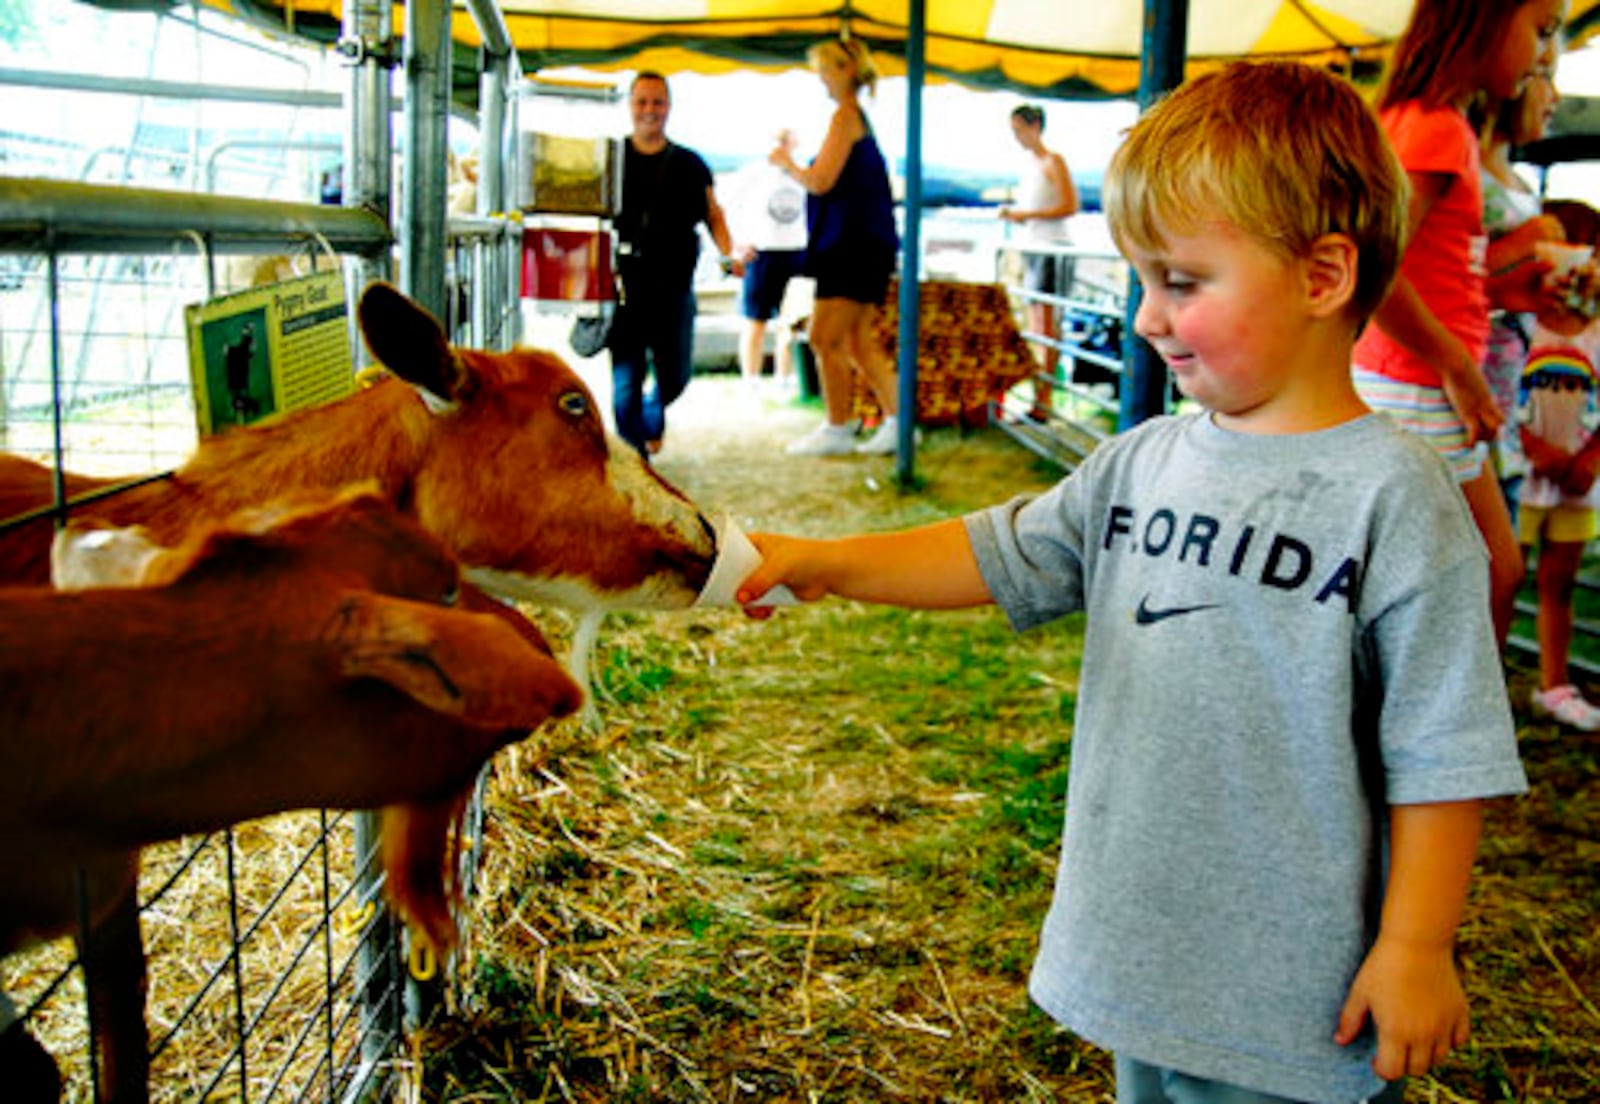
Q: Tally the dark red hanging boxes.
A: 1